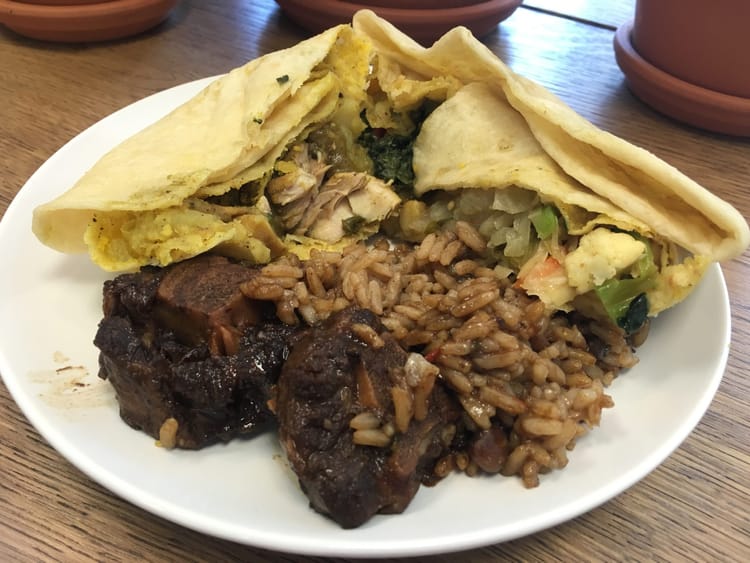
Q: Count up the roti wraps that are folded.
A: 2